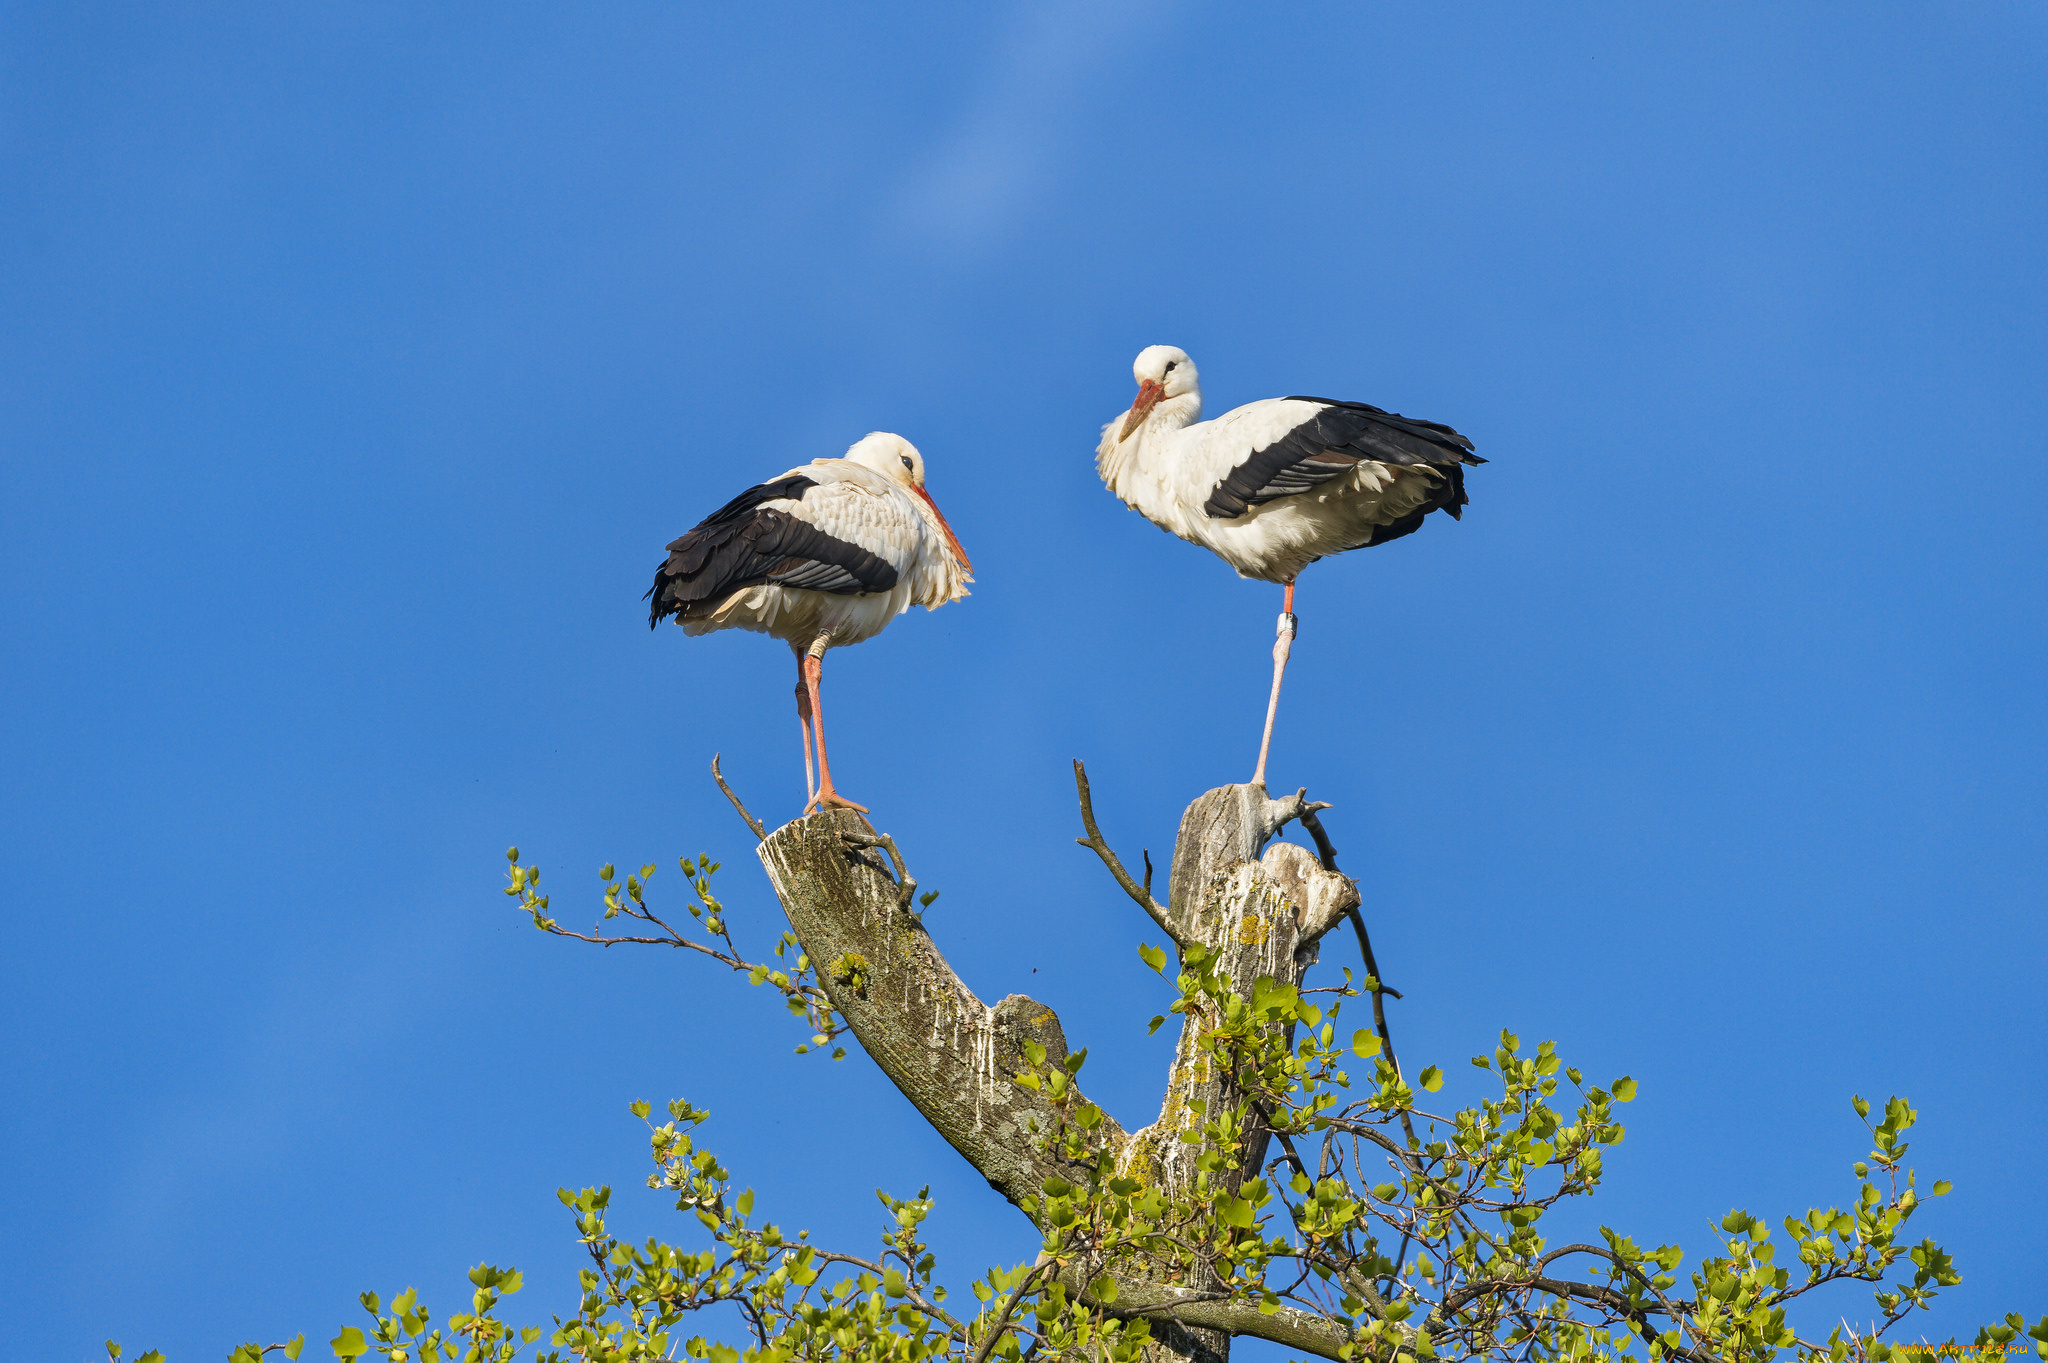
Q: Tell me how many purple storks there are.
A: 0